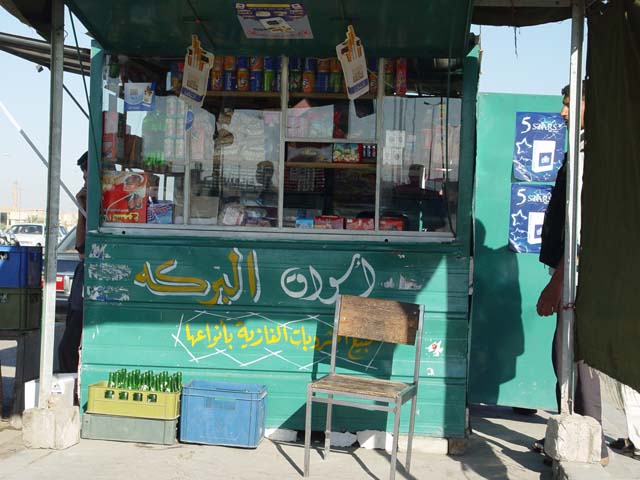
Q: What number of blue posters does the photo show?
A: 2